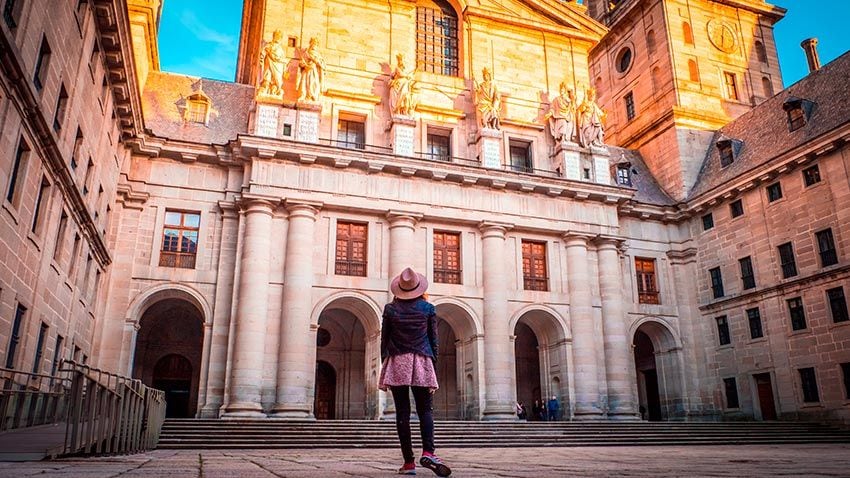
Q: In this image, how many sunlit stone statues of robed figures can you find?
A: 6